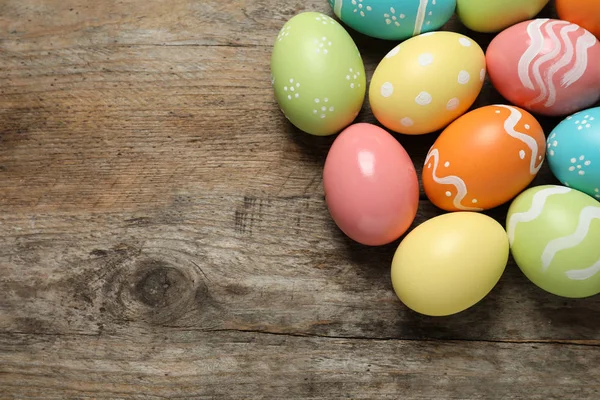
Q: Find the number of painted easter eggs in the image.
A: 11